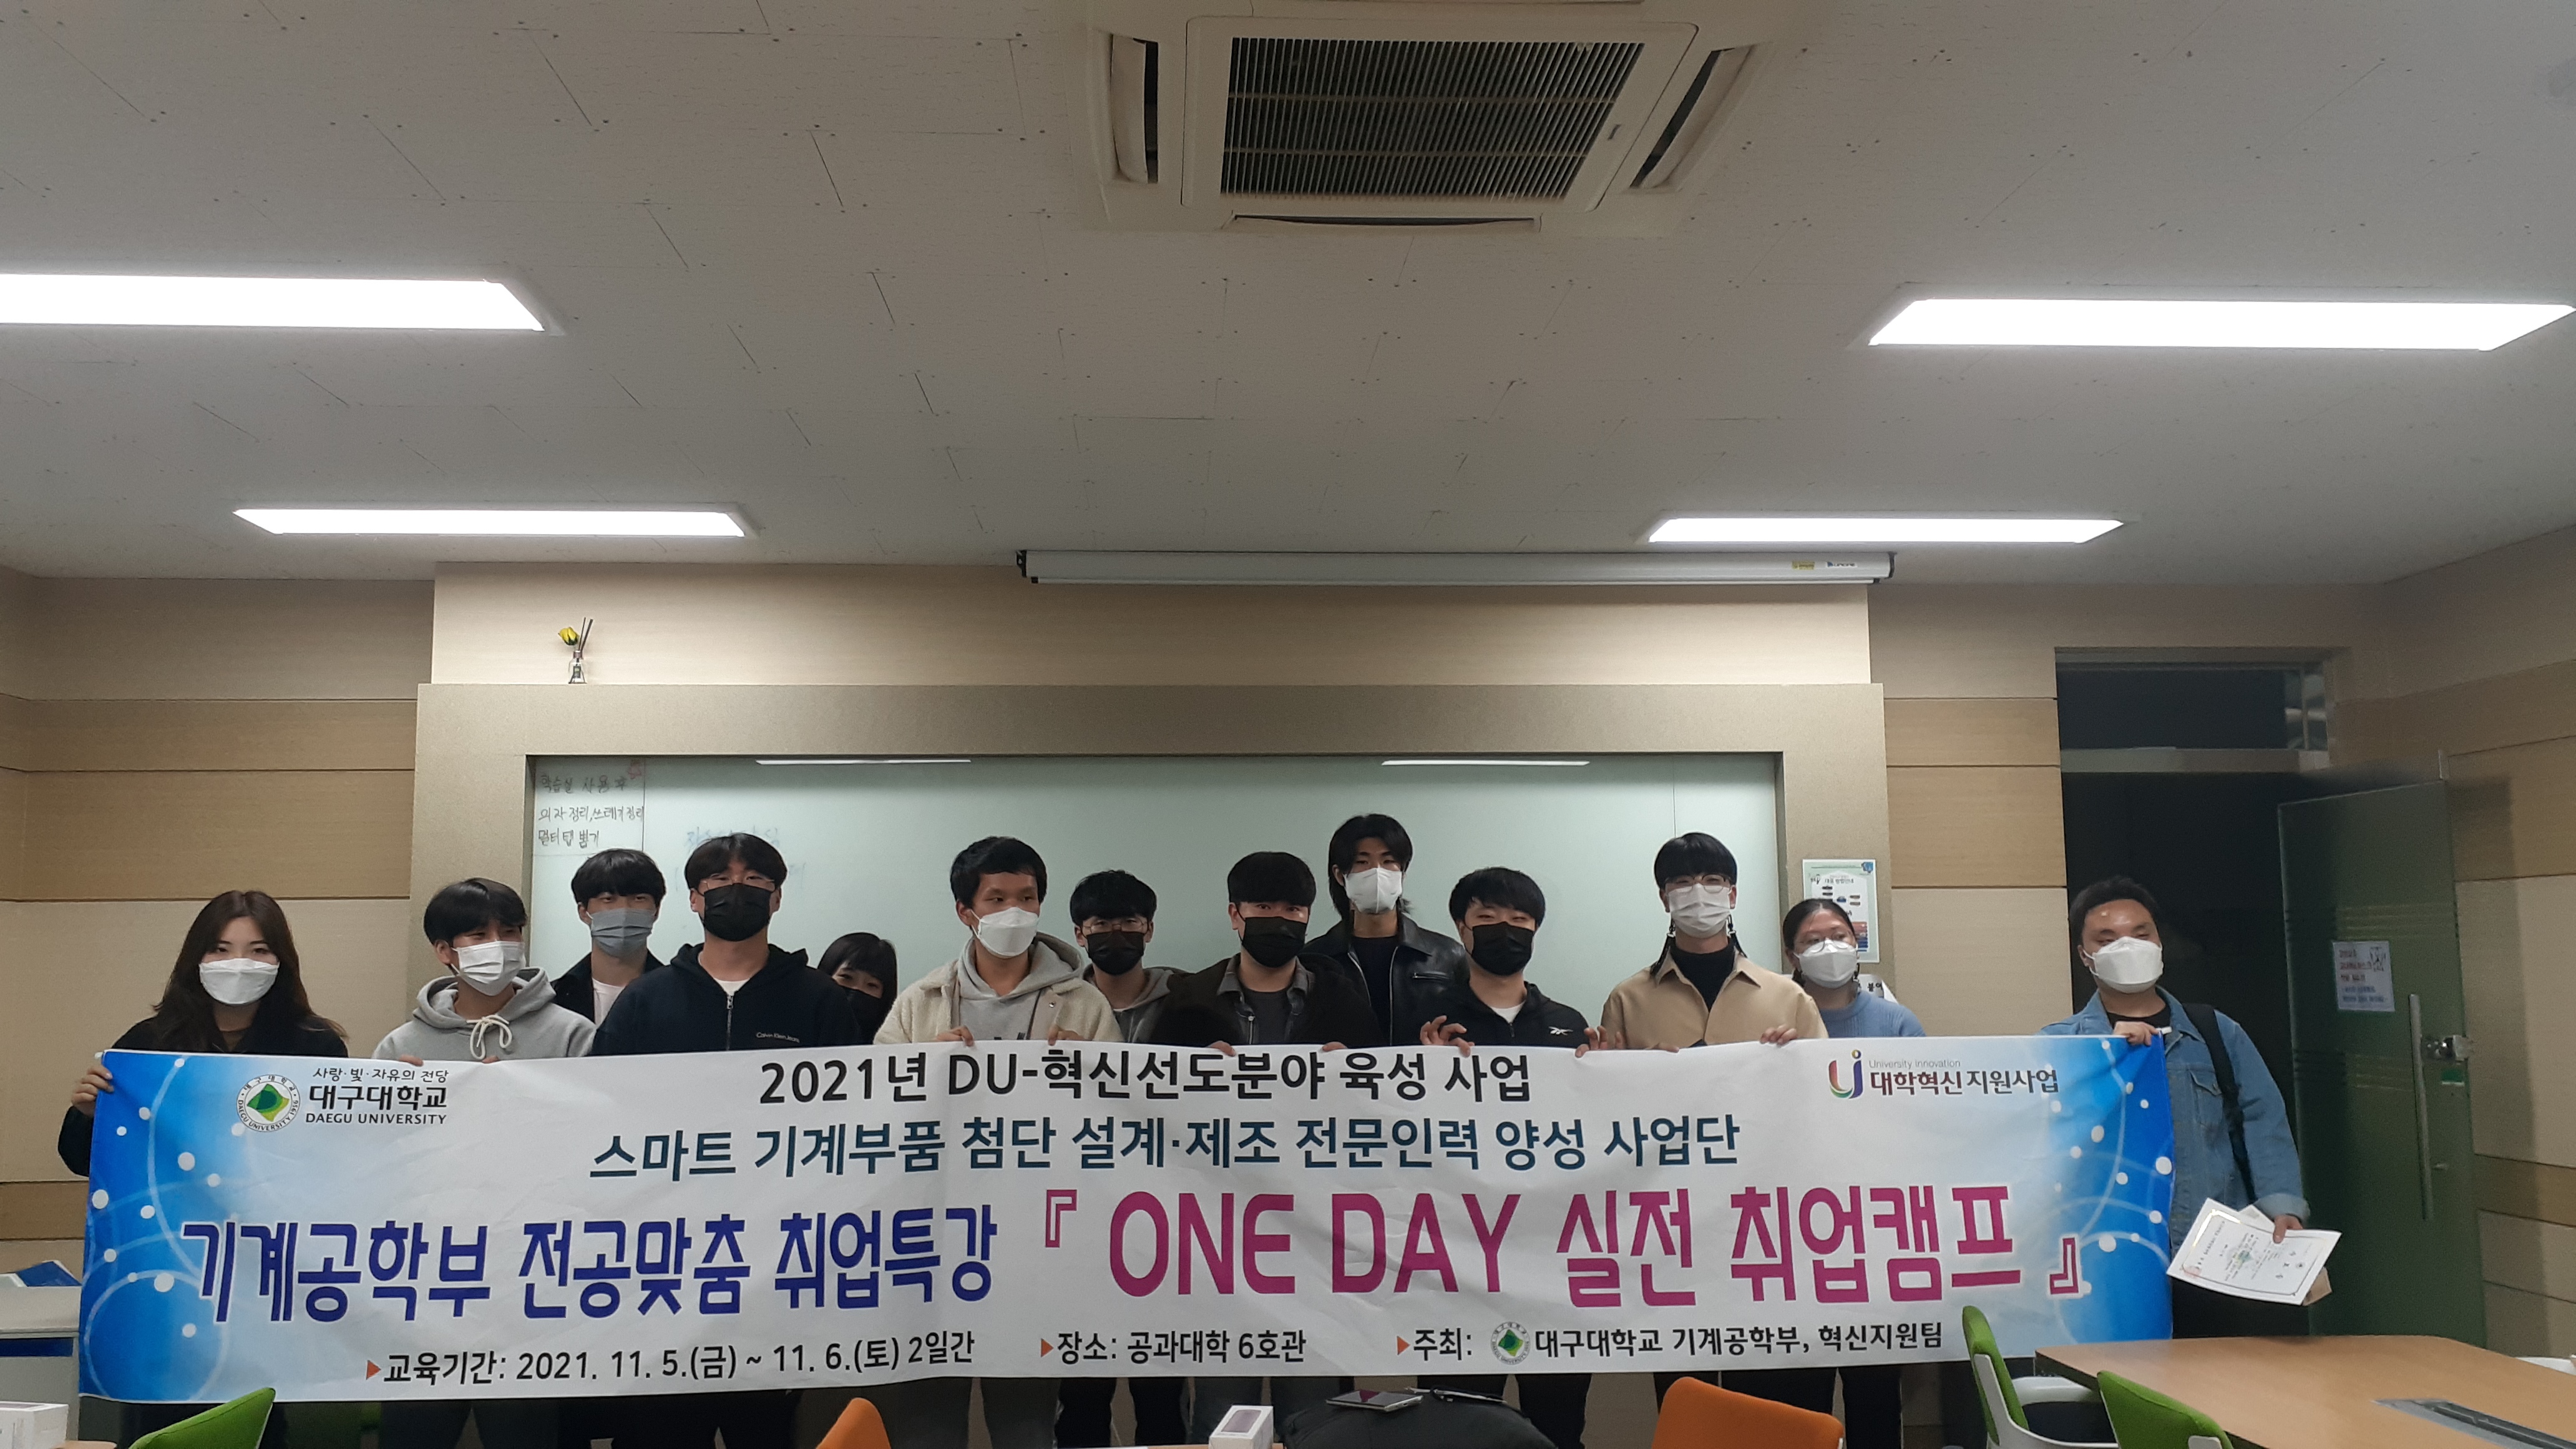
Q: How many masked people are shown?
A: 13